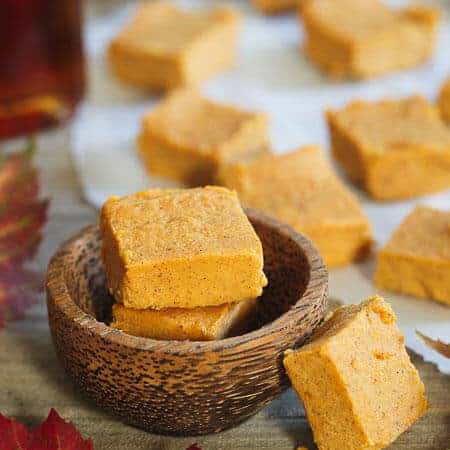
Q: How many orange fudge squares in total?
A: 11